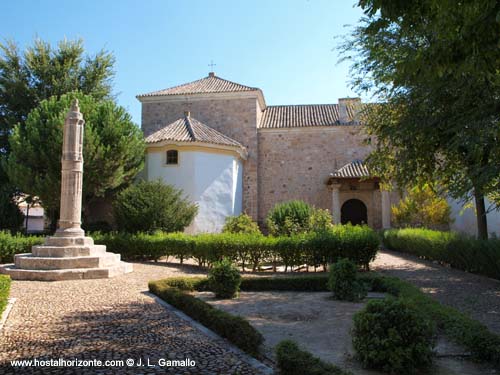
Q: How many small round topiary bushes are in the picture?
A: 3